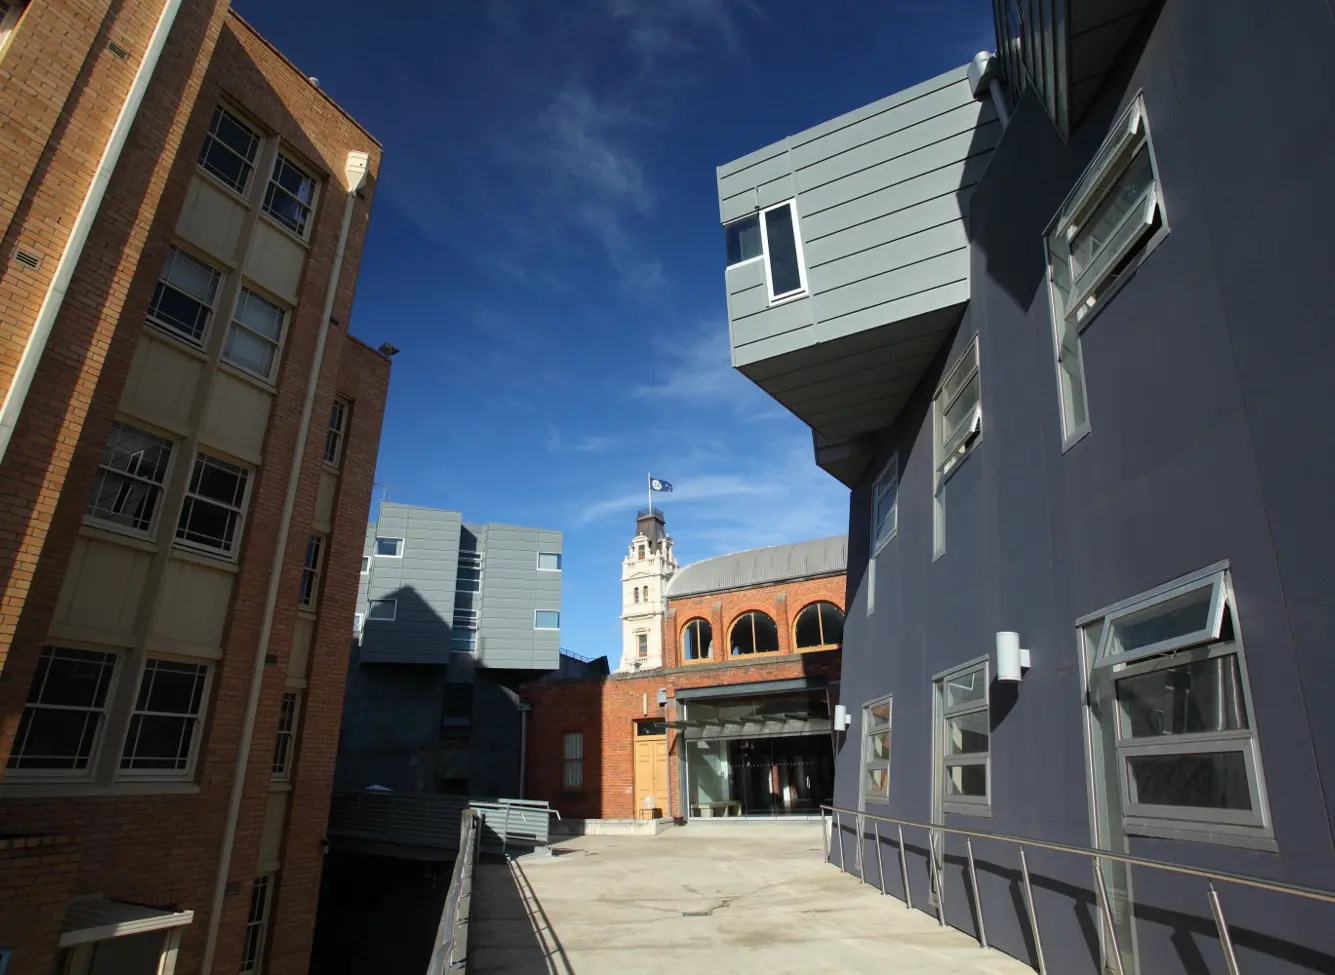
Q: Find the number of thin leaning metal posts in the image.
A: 10